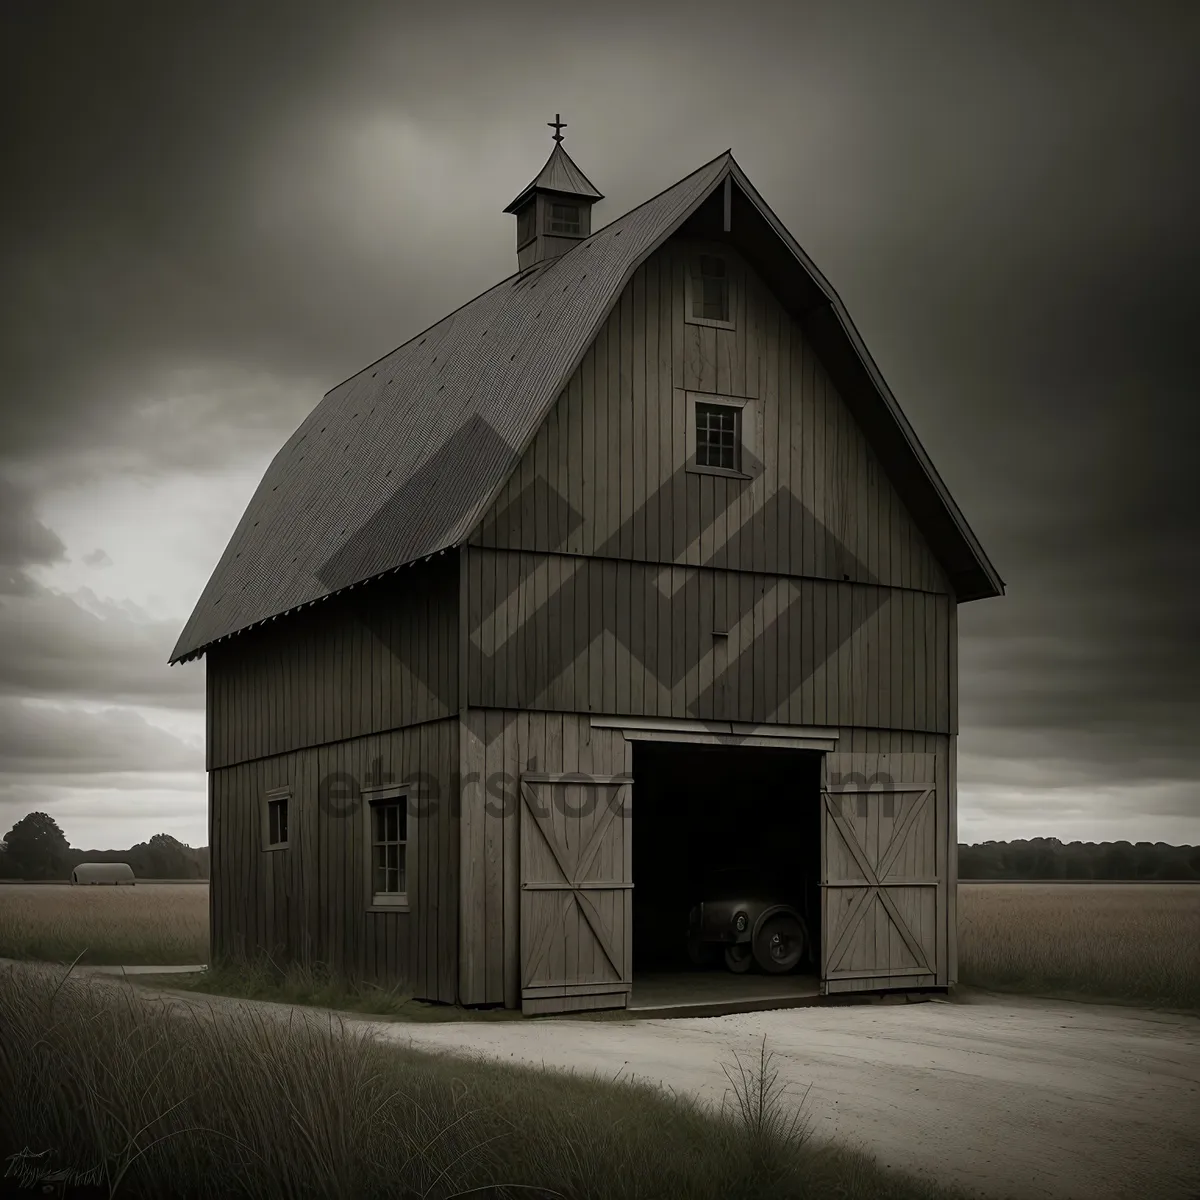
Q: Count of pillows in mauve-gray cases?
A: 0